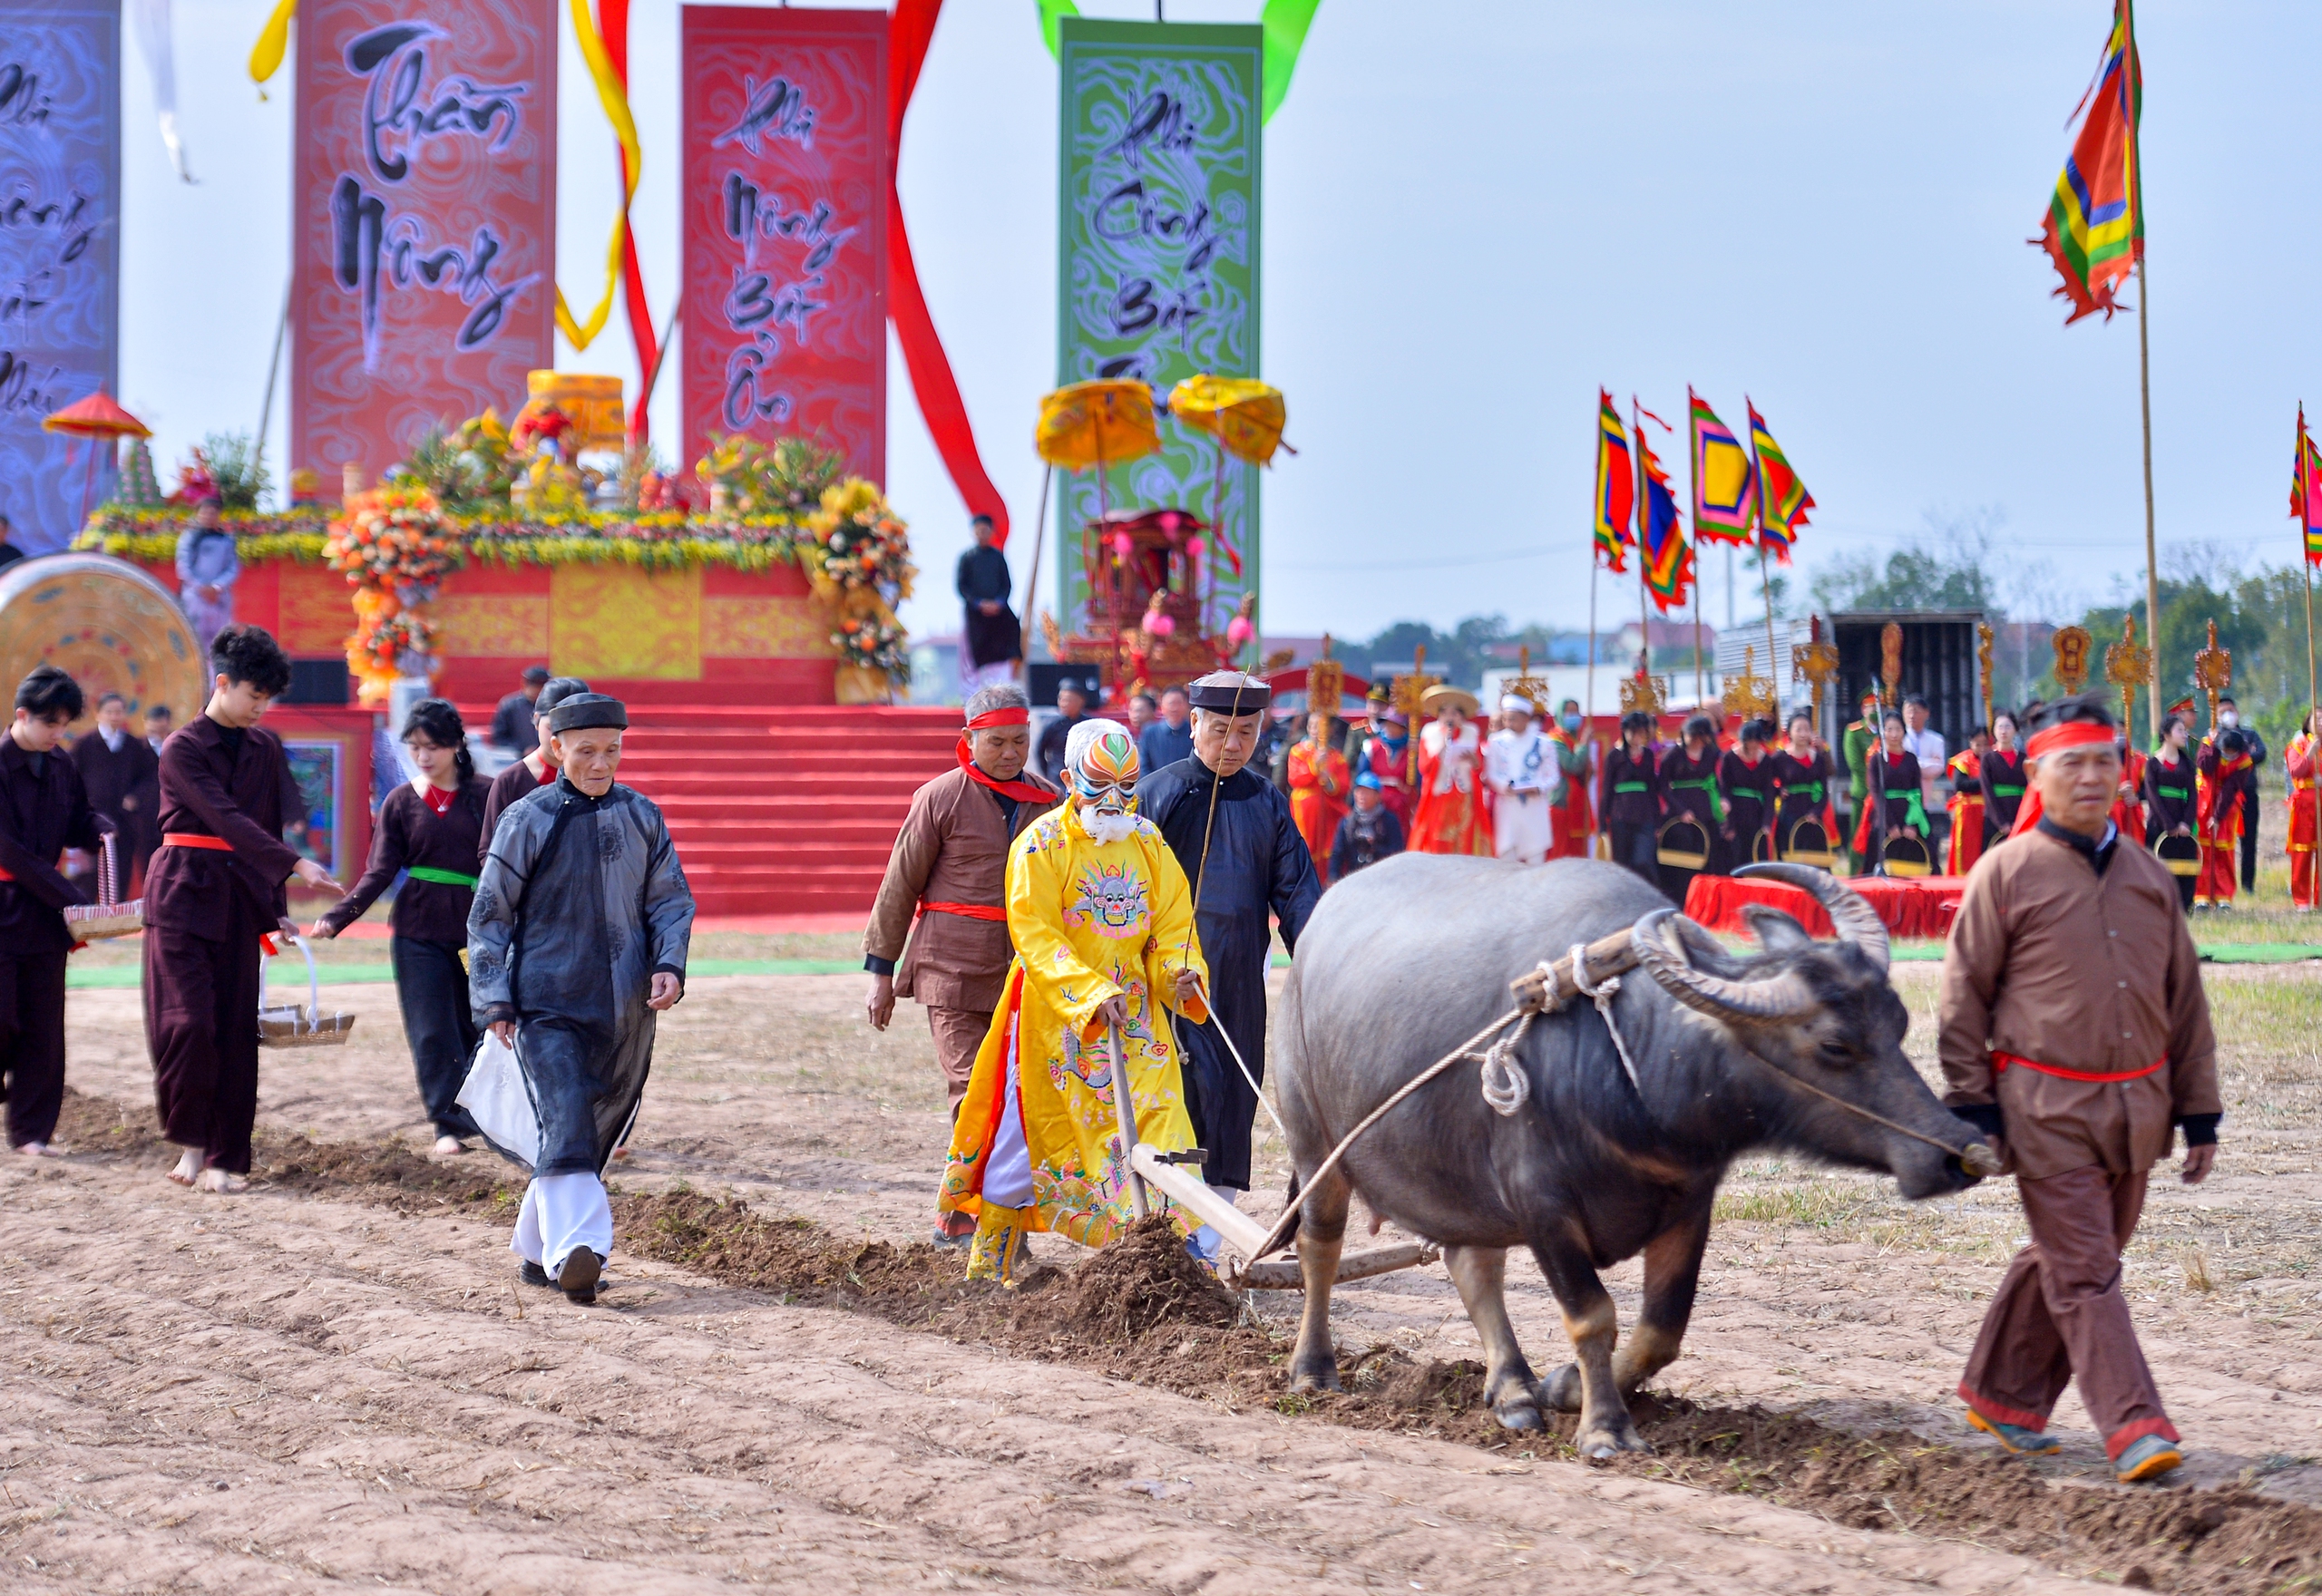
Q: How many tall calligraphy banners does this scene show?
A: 4